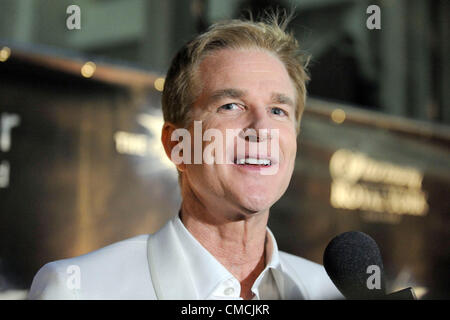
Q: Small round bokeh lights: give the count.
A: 4